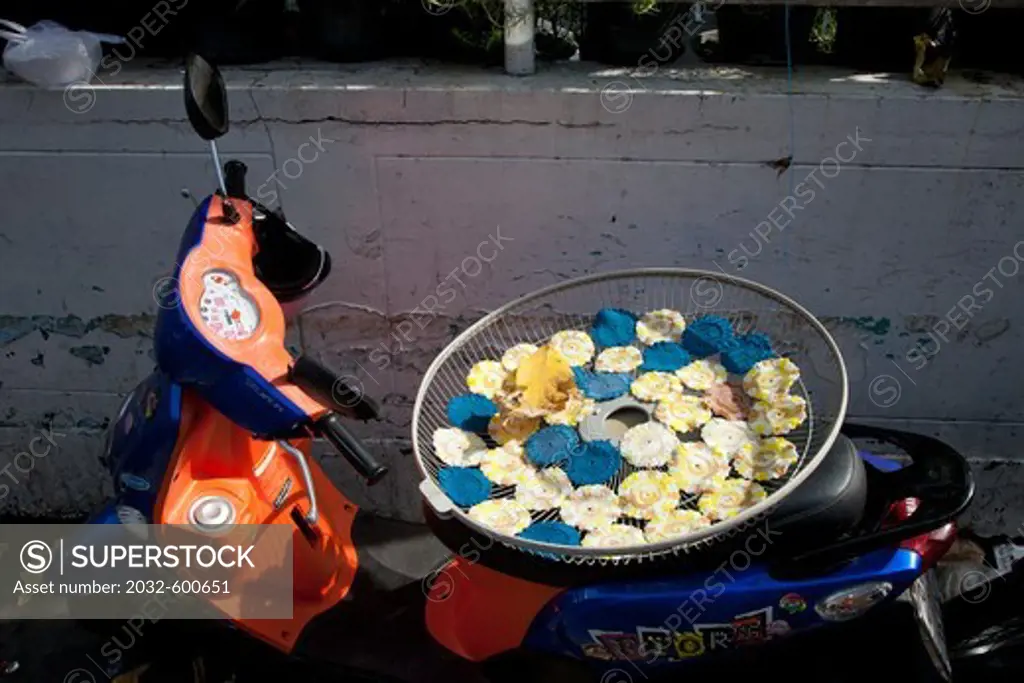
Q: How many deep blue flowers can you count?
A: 10